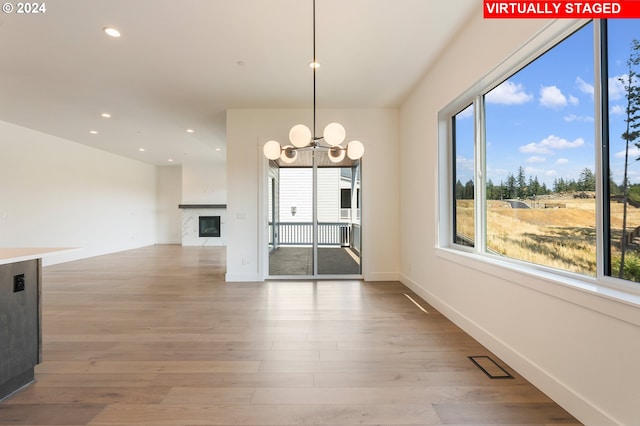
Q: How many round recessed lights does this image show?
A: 8